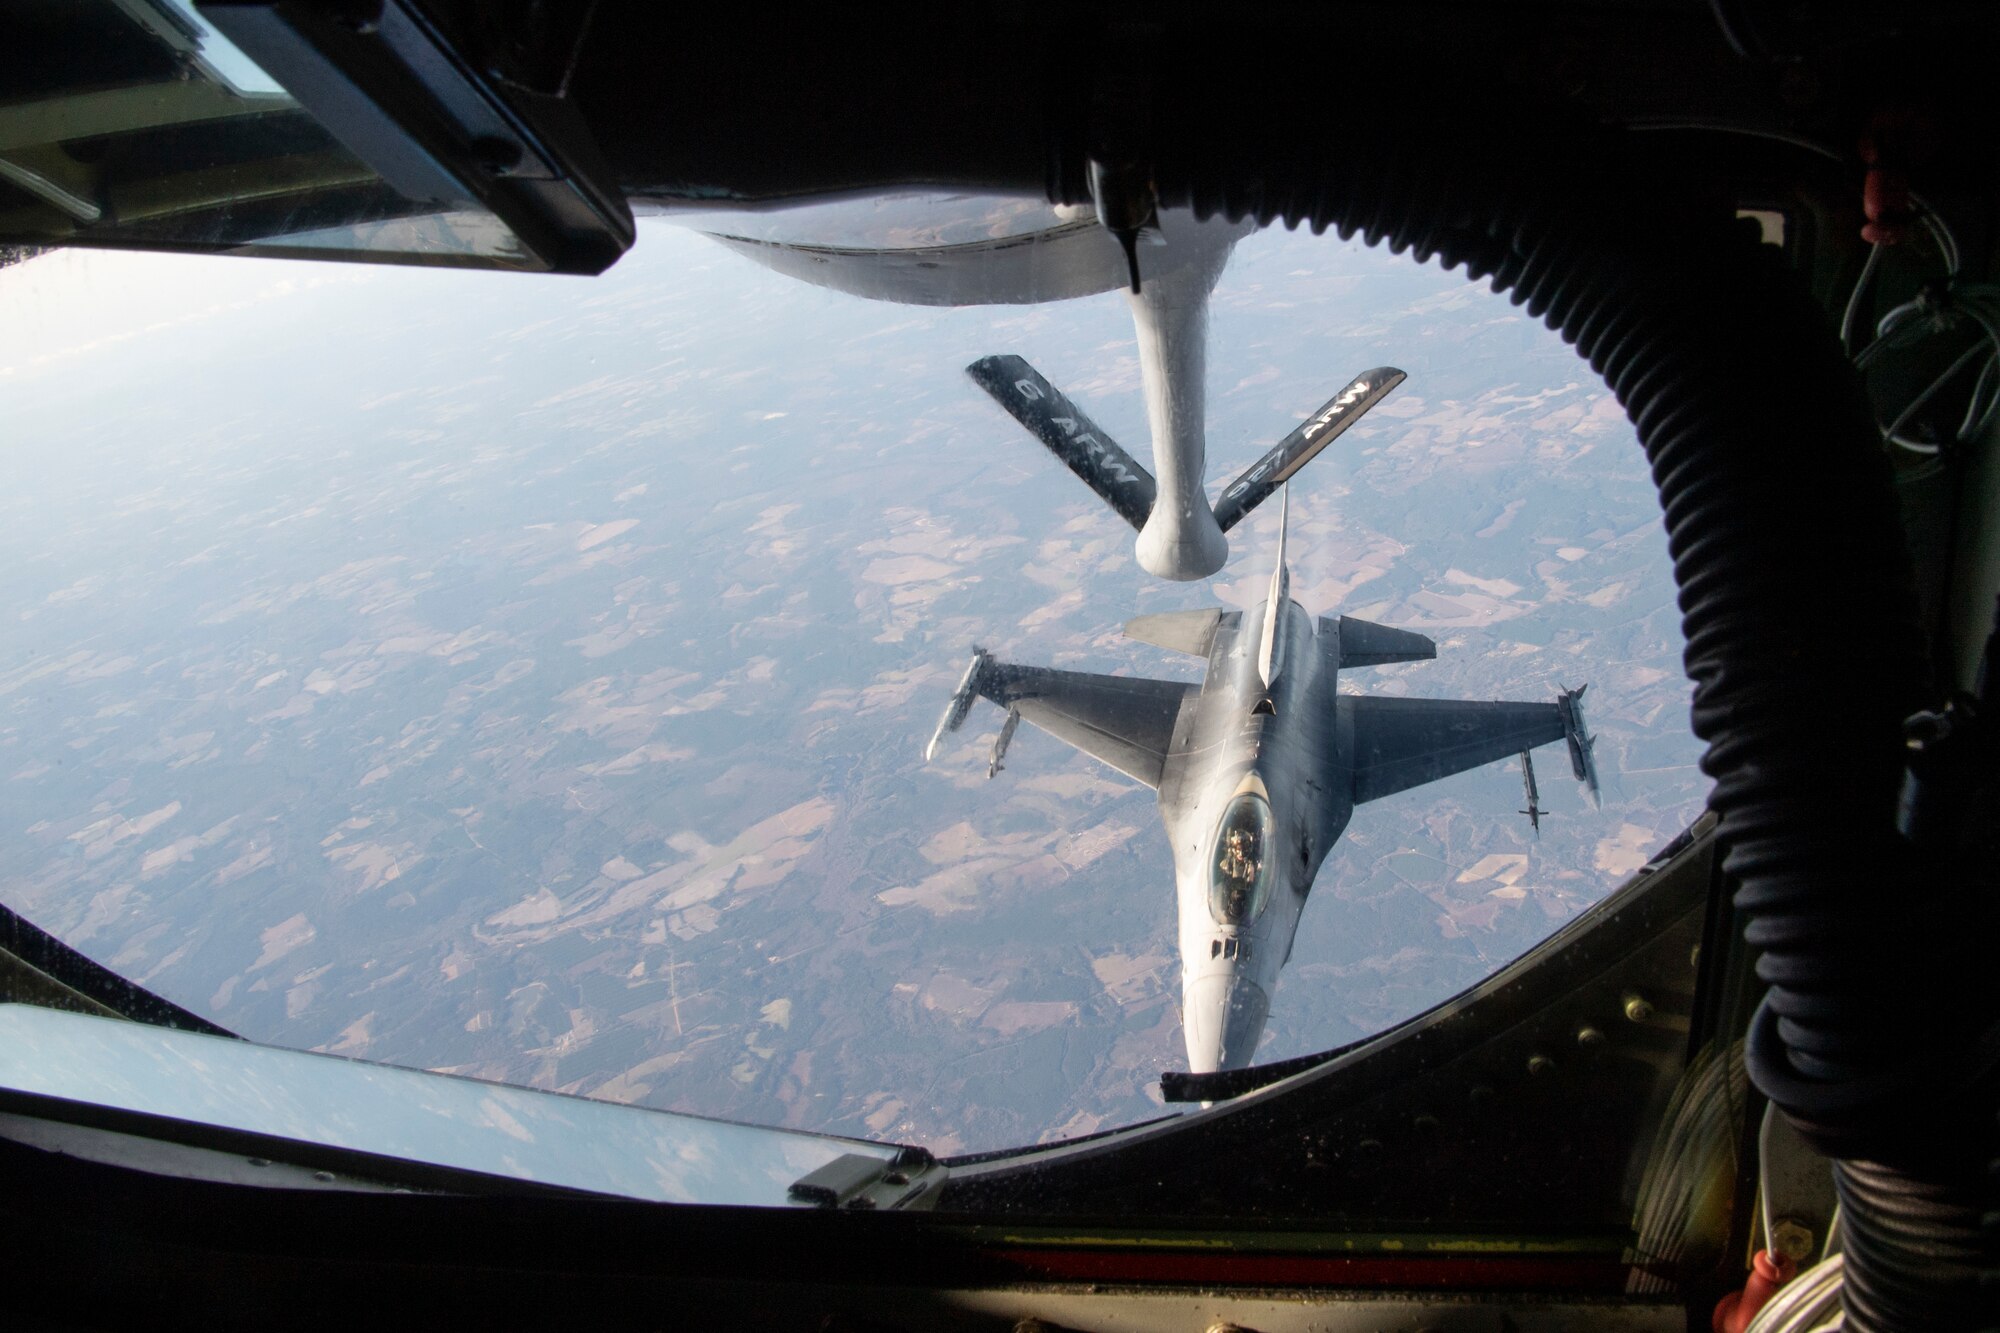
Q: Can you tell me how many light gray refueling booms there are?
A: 1